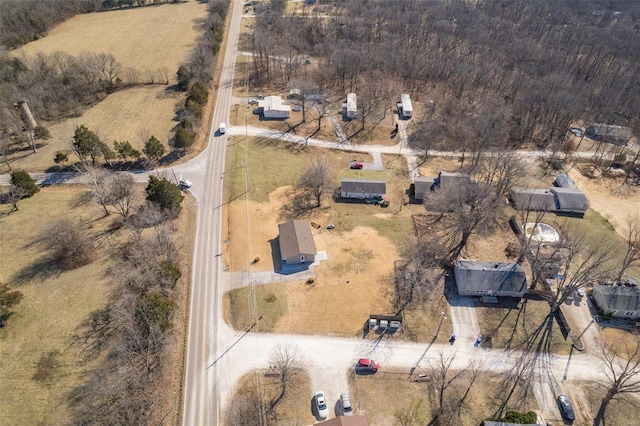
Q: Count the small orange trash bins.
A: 0